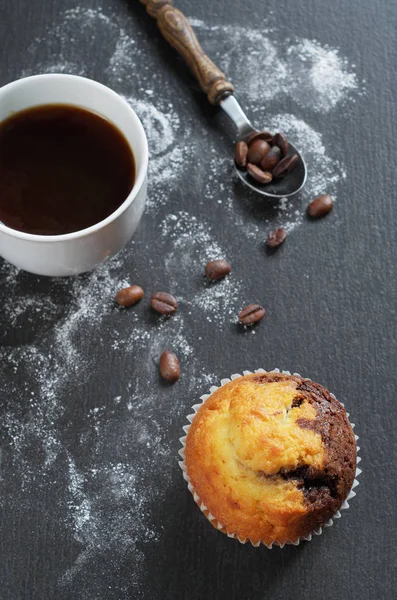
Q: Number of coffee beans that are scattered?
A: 7